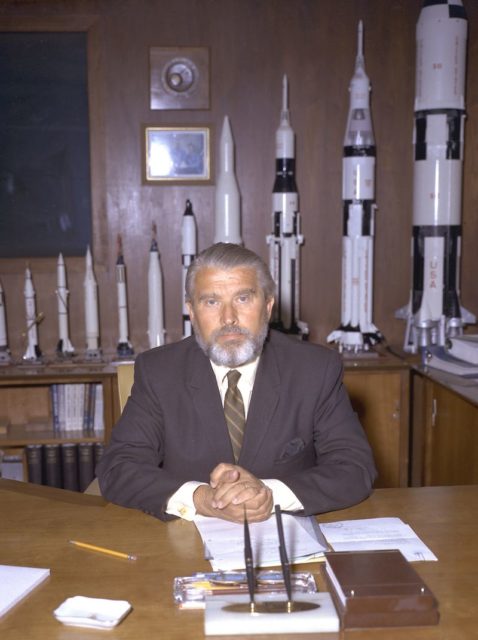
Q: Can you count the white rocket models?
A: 11